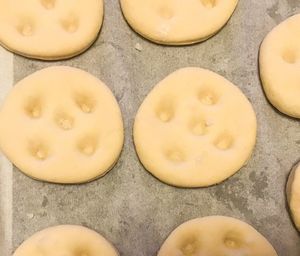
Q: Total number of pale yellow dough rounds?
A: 8